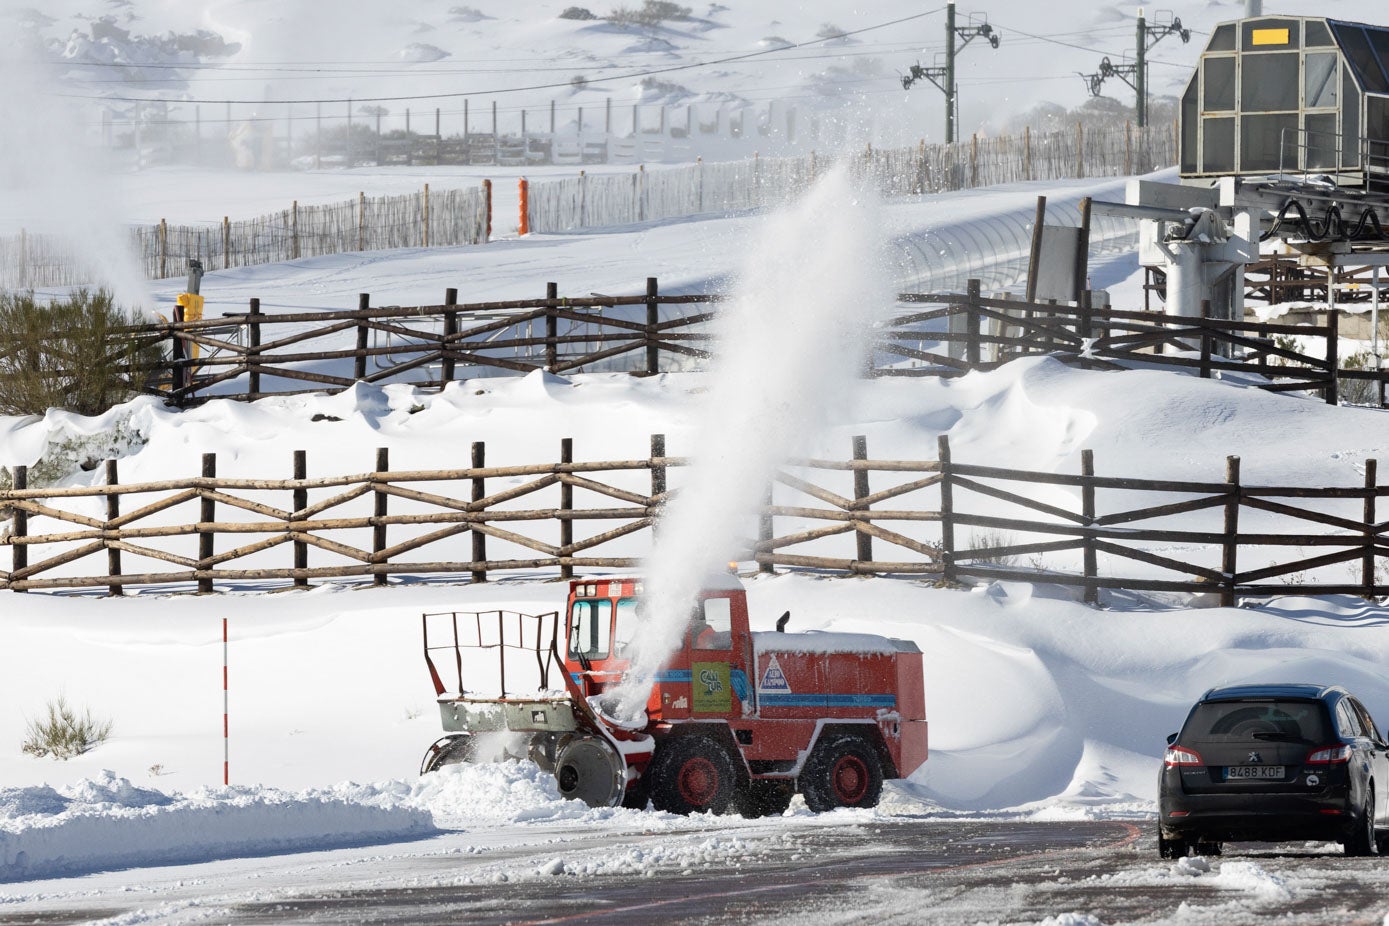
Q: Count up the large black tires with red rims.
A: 2